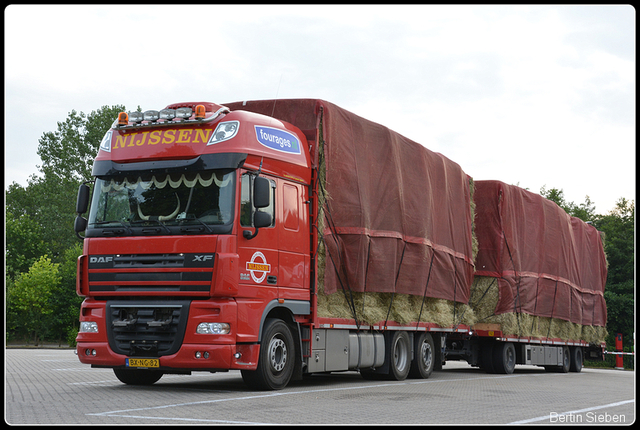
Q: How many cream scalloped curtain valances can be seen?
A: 1